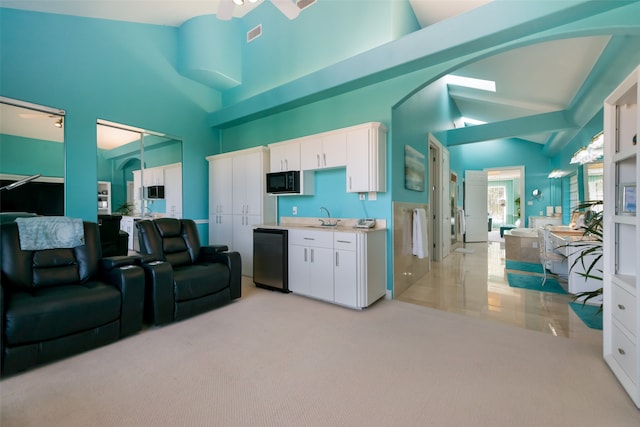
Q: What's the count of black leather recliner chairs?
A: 2